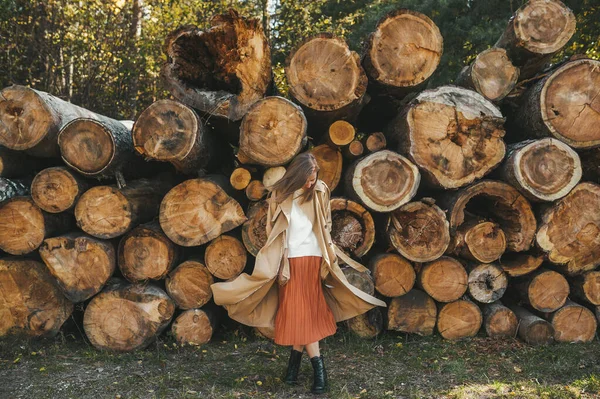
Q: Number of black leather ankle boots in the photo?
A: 2